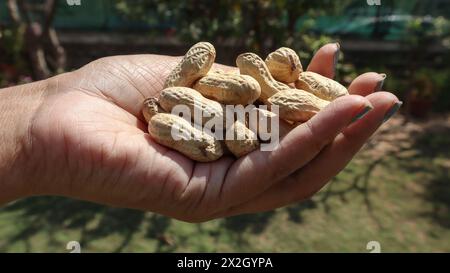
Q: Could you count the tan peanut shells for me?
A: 11